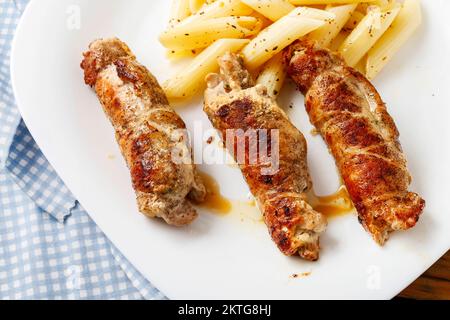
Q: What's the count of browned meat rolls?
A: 3